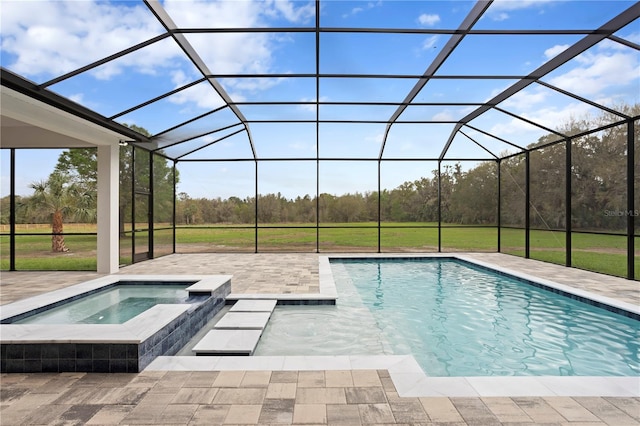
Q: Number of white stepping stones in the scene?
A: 3